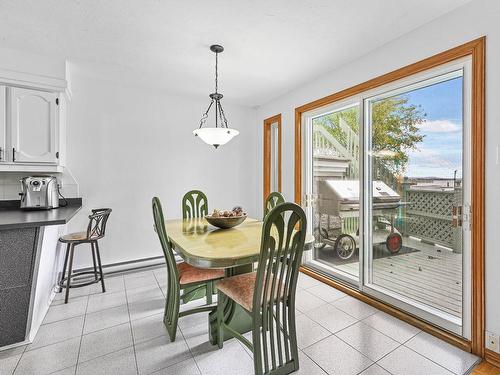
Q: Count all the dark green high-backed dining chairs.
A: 4